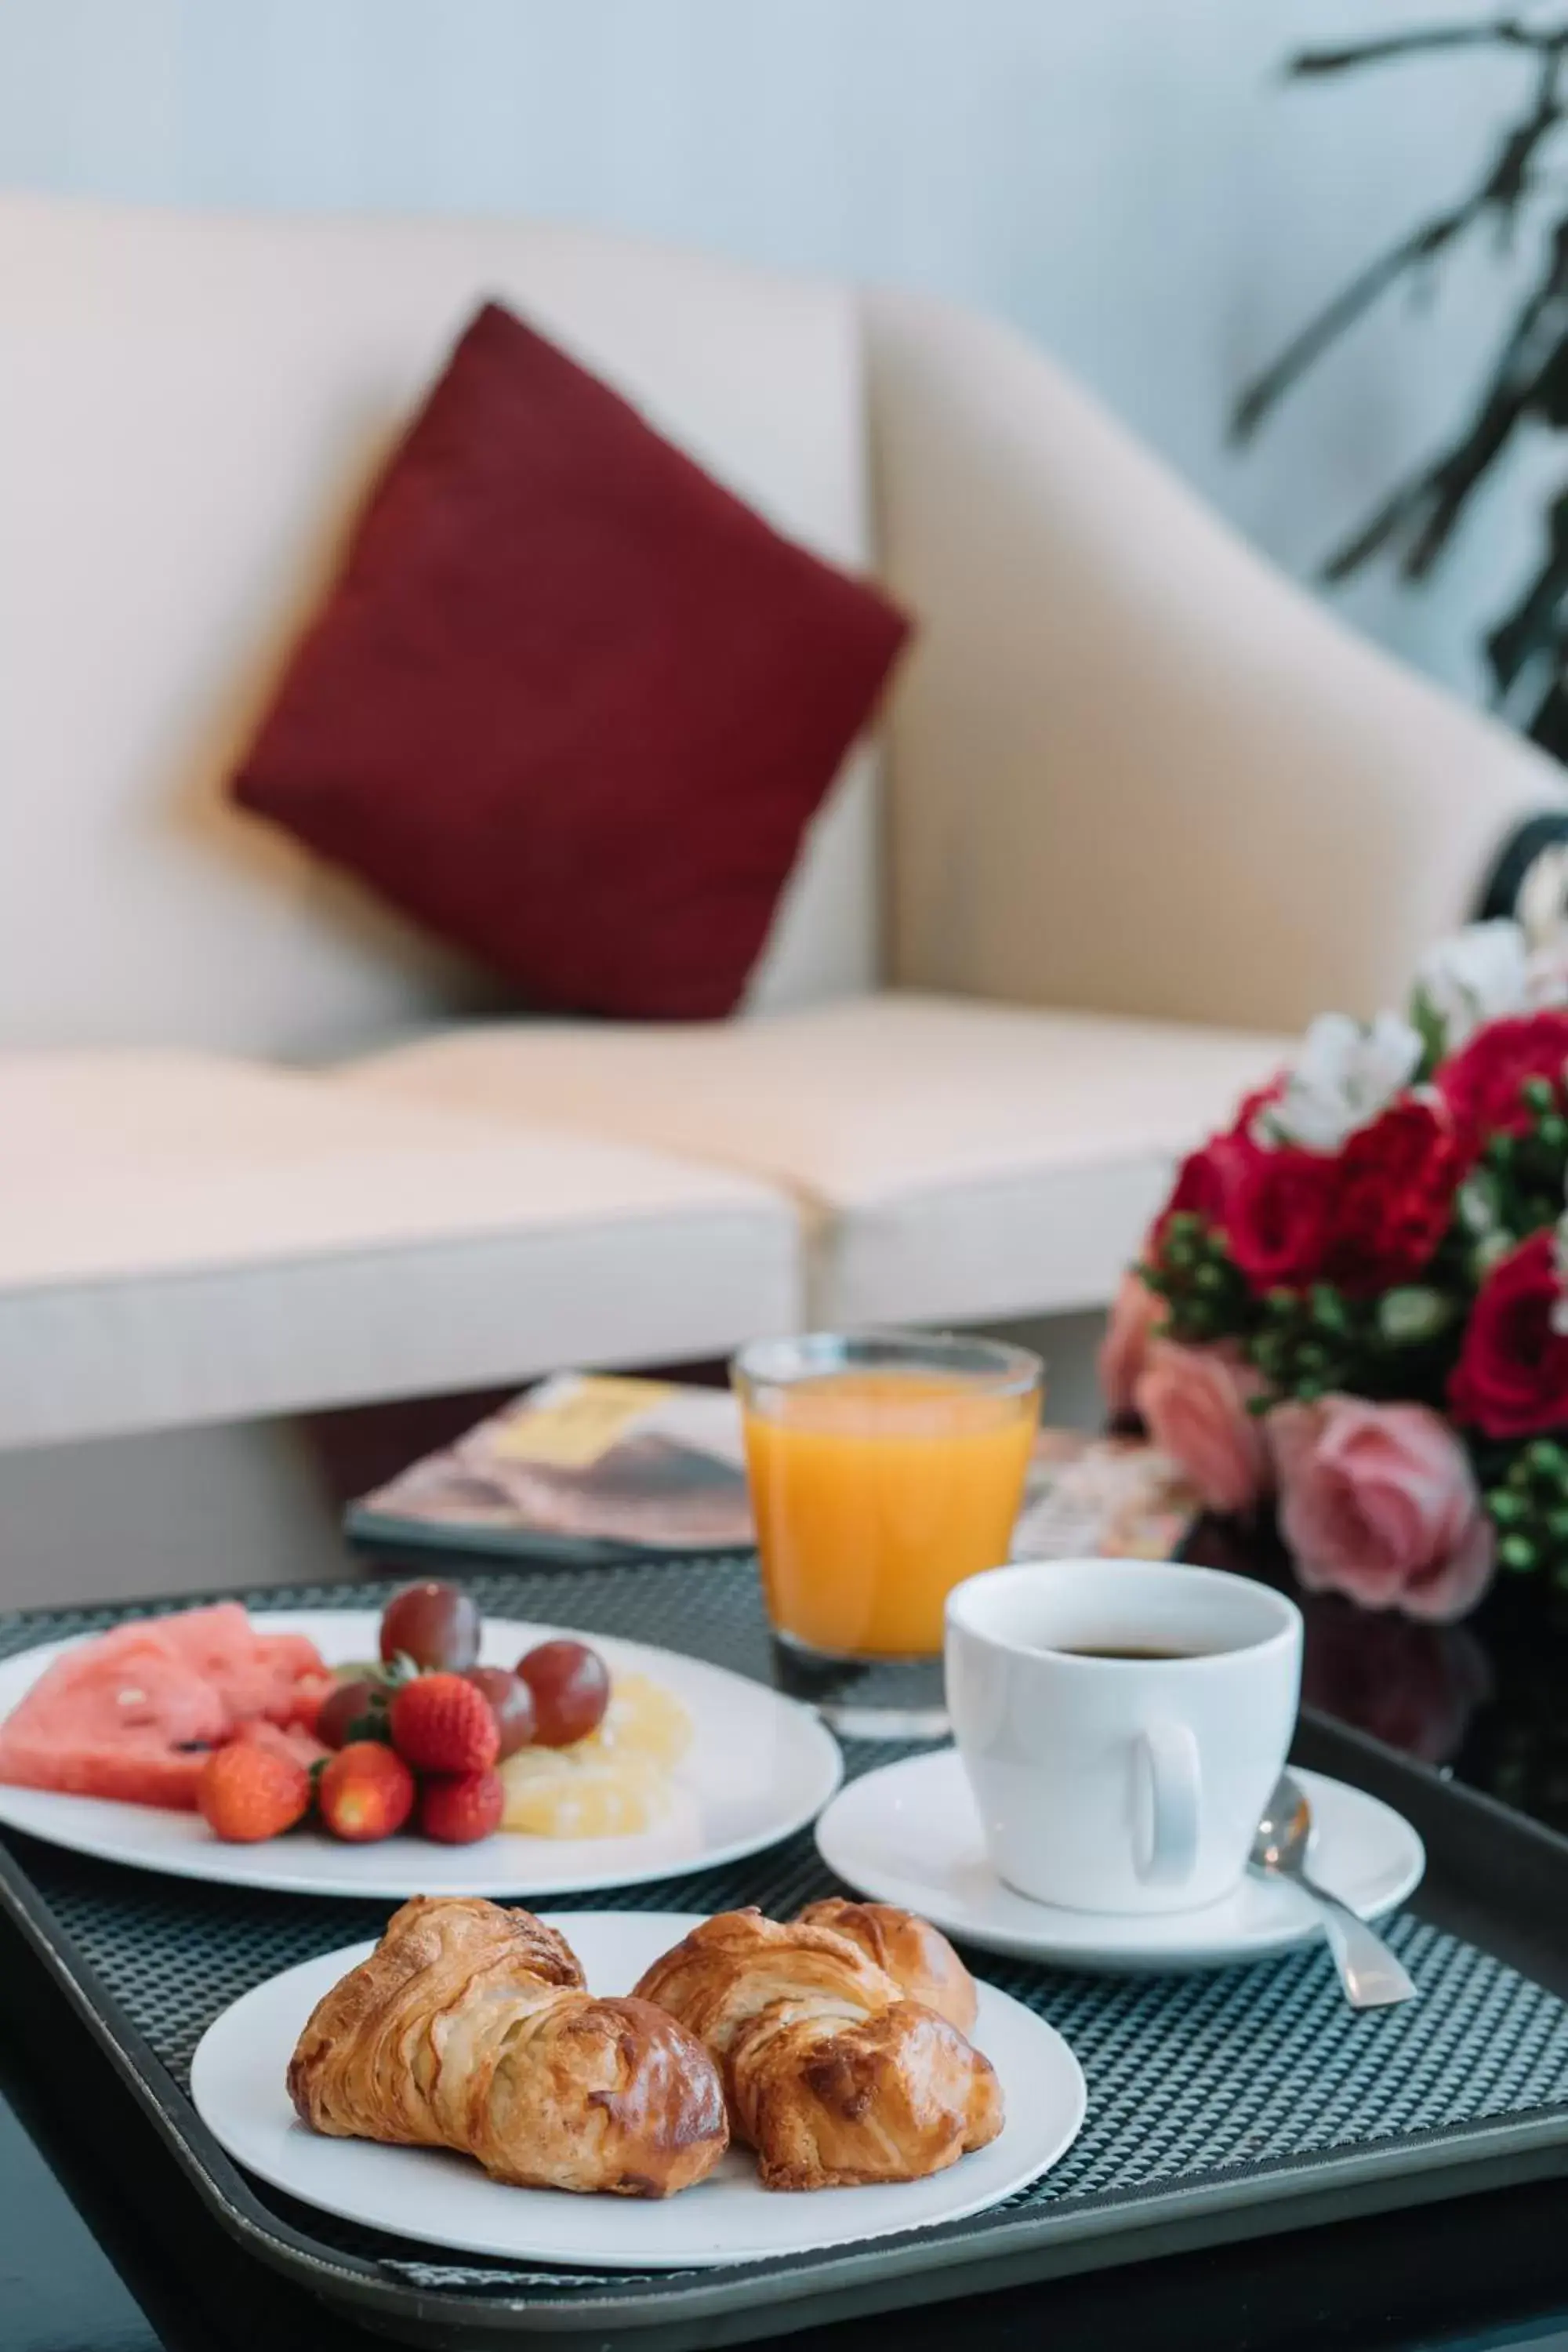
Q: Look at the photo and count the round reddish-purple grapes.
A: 4